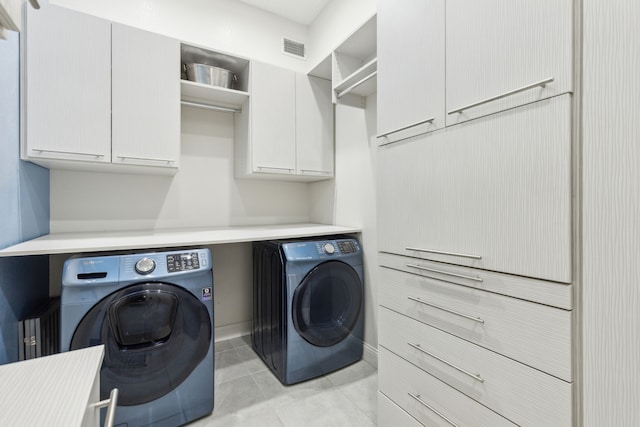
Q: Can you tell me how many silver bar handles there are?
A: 12